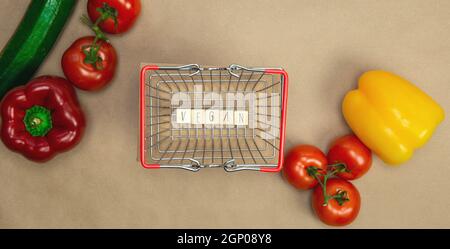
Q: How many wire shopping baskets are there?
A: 1